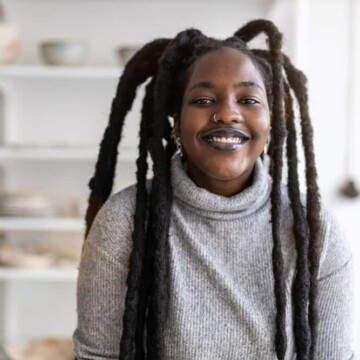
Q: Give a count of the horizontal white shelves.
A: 4